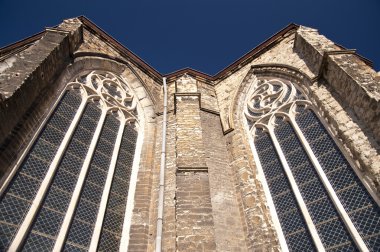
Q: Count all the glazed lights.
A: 7